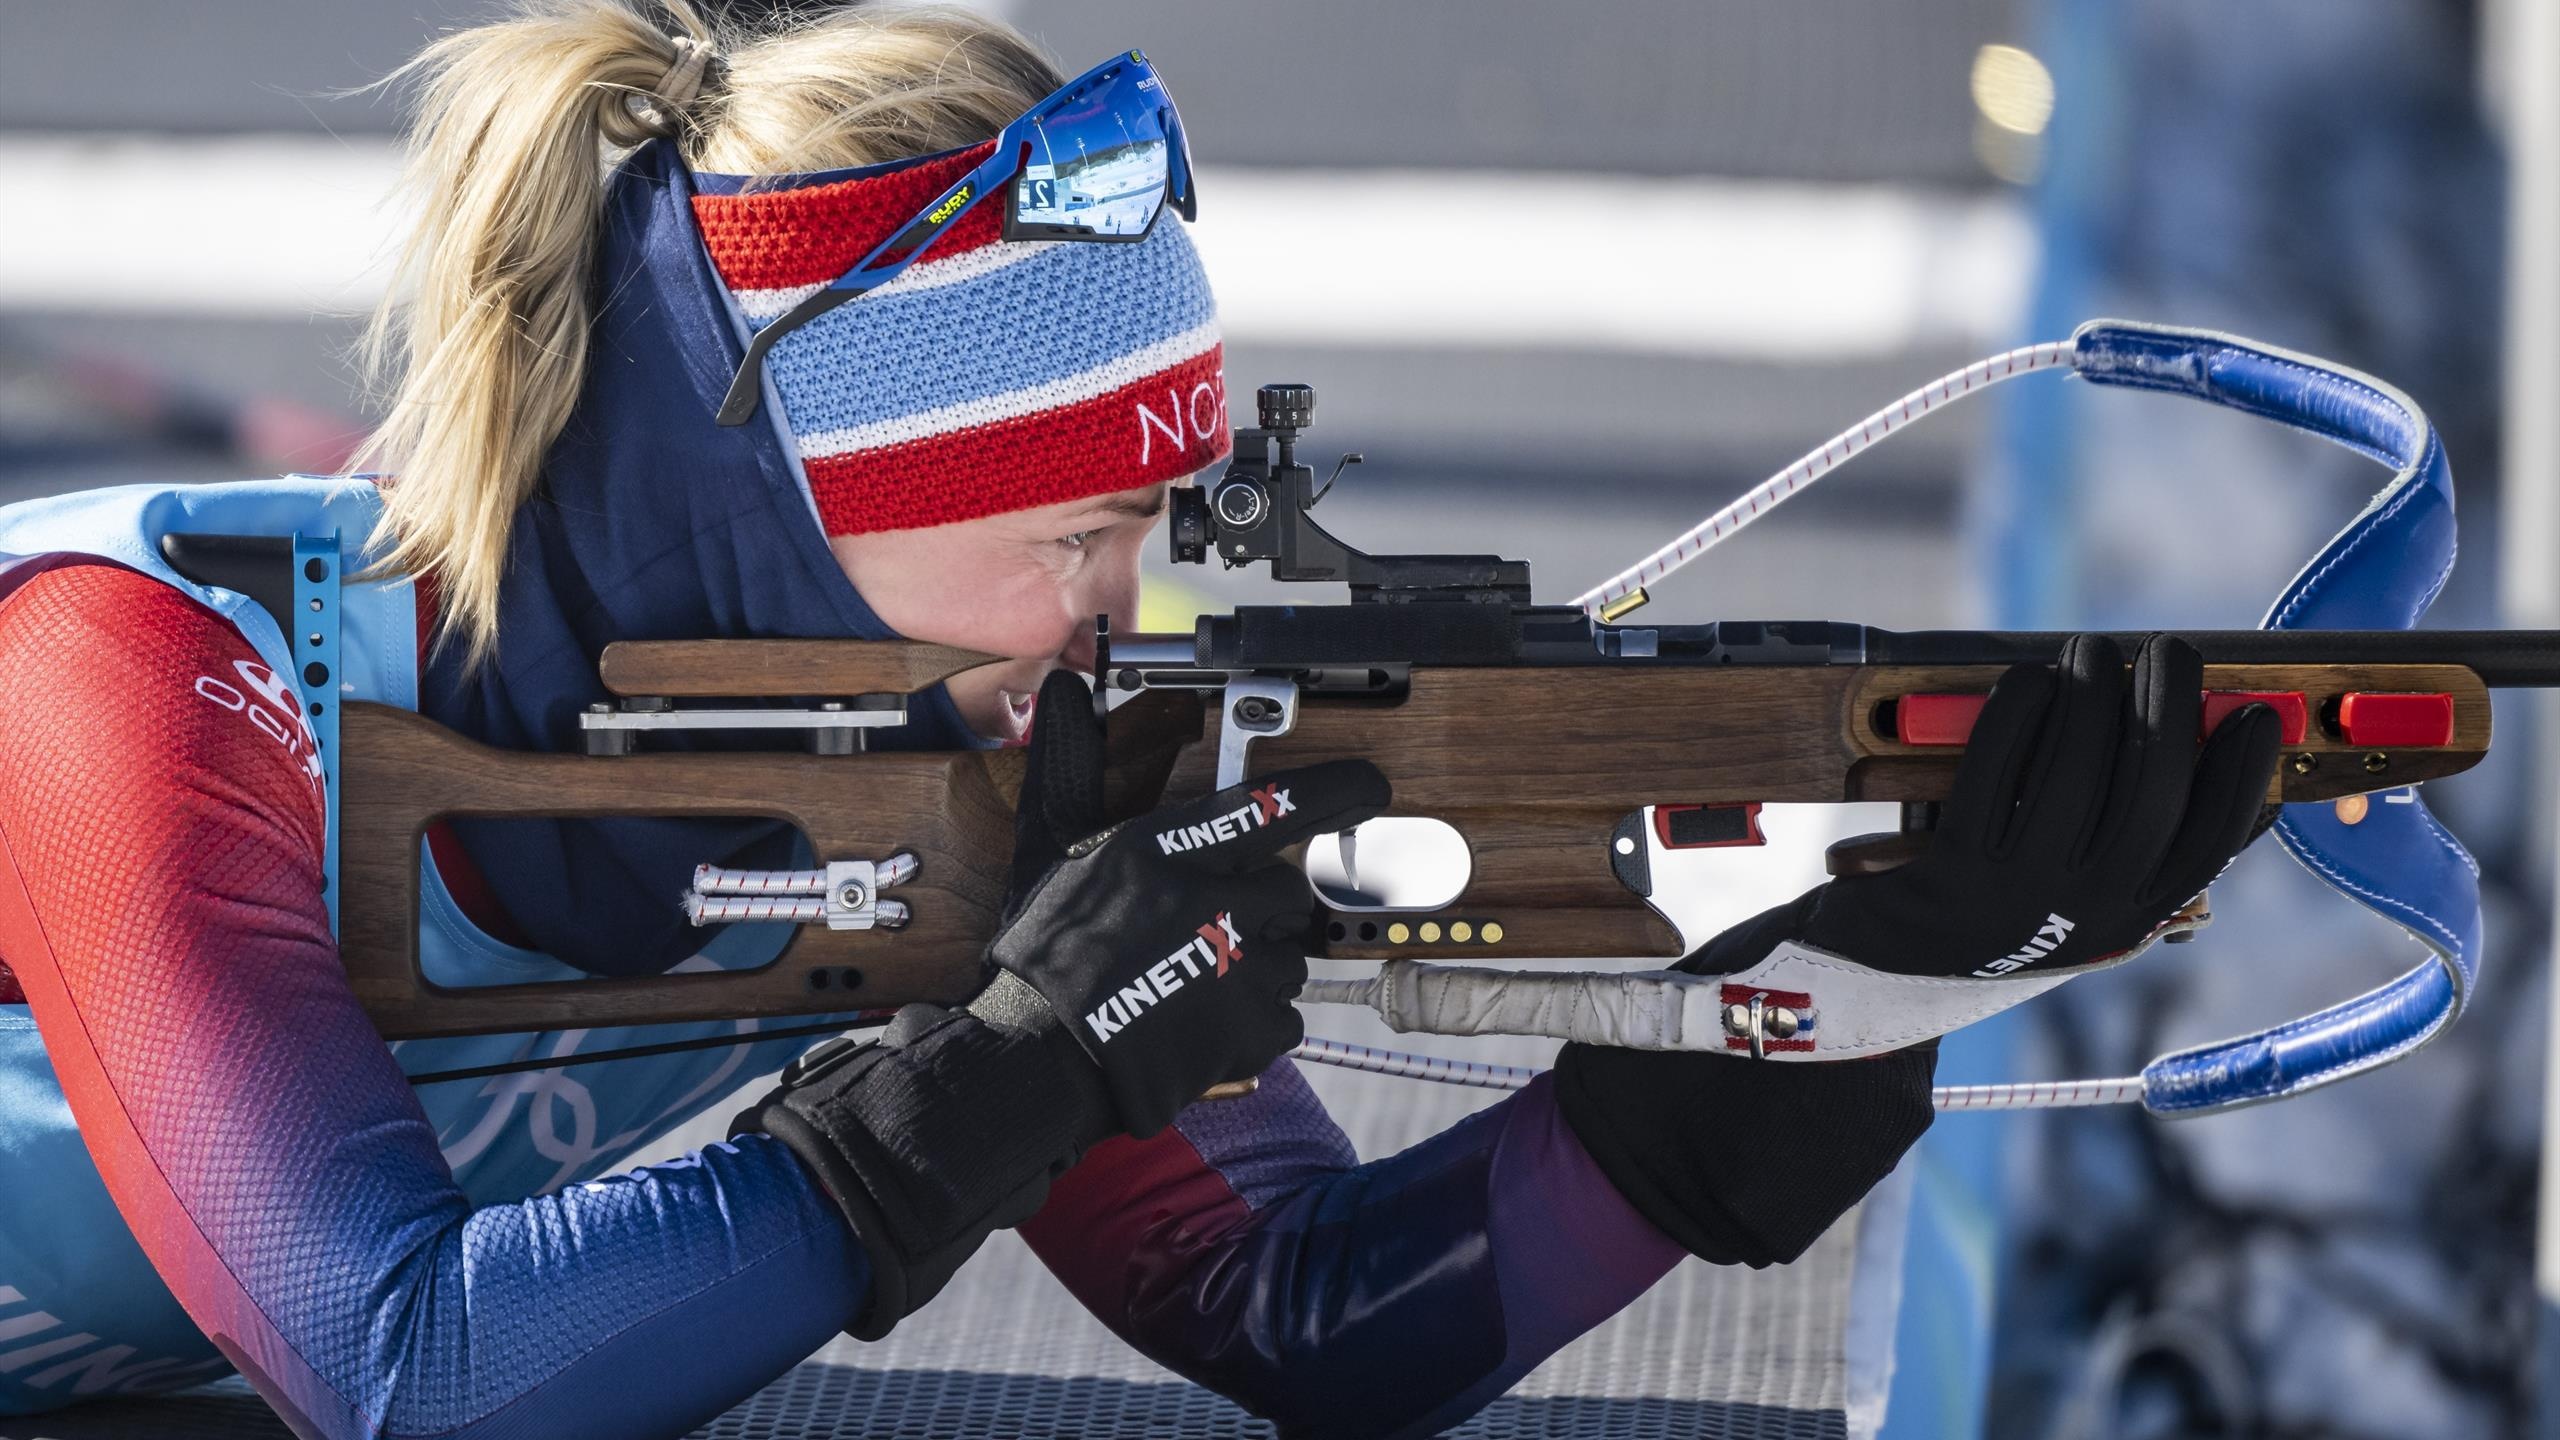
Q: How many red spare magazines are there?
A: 3